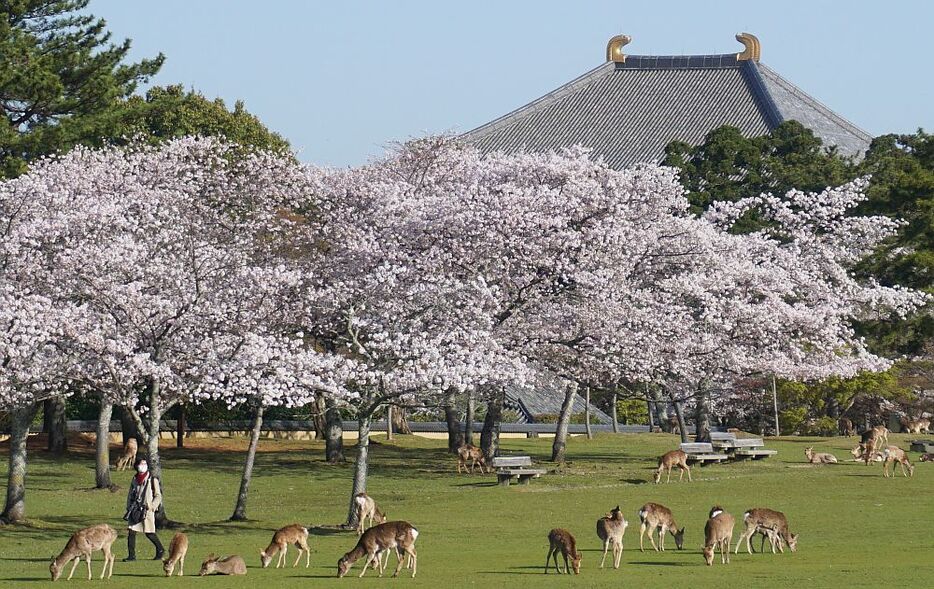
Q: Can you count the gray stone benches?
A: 4